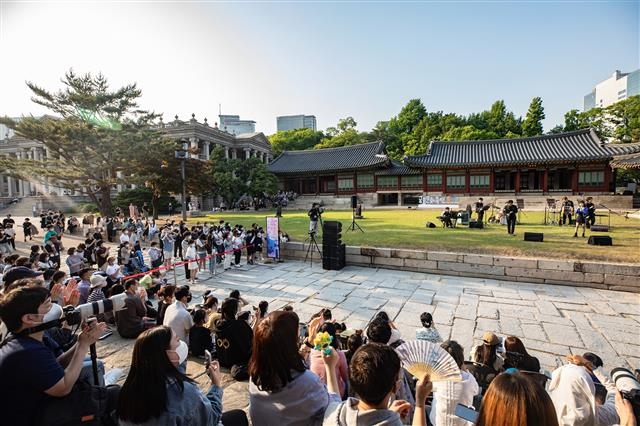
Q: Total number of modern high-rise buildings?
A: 3